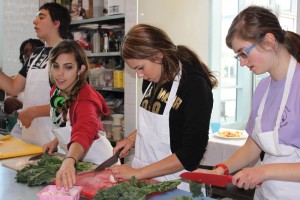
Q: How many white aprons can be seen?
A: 4